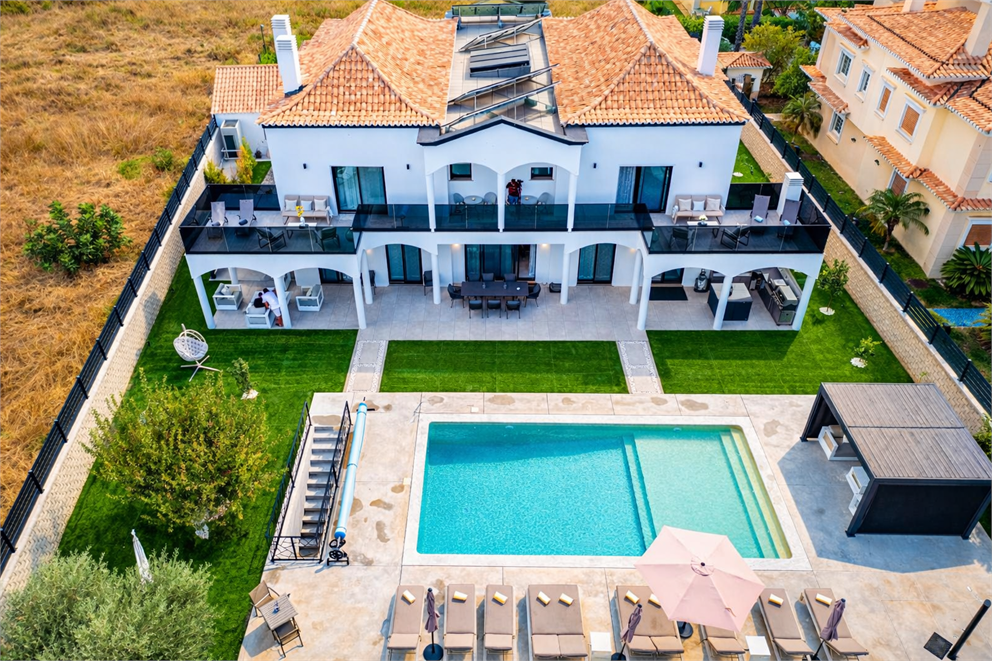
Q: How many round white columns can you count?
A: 14